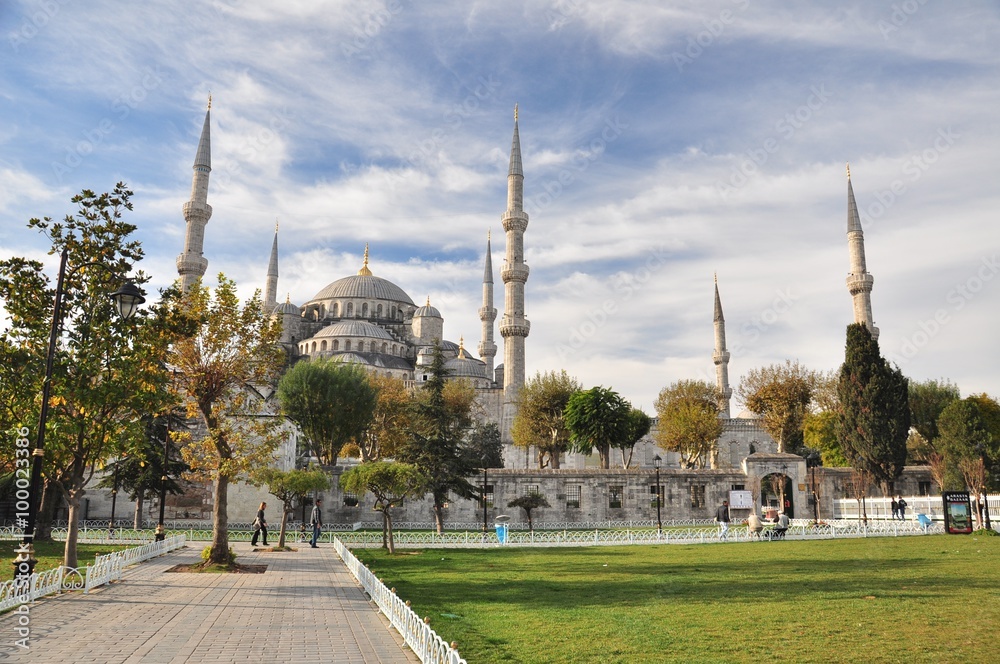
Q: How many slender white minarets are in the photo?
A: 6